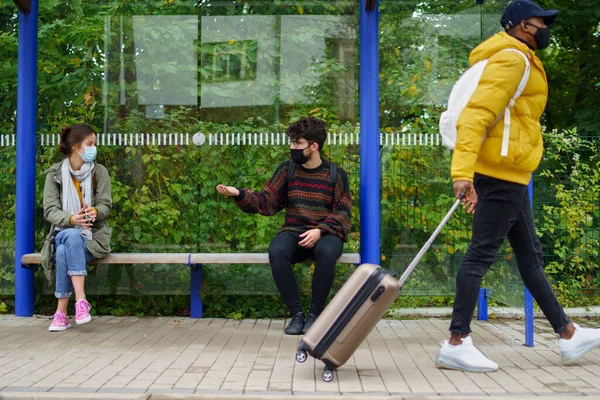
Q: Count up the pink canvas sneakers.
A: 2